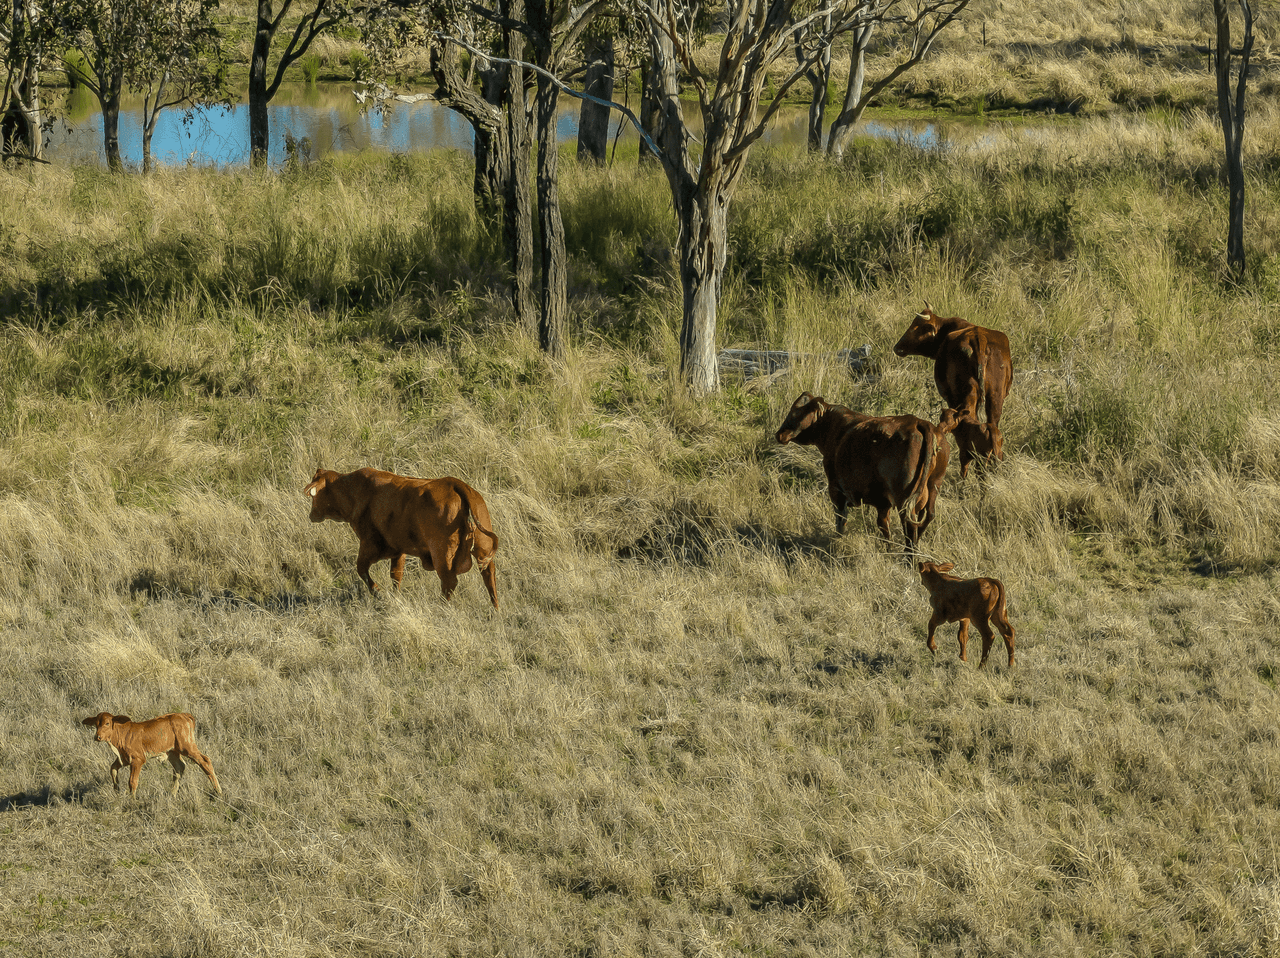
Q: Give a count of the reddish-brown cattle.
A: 6